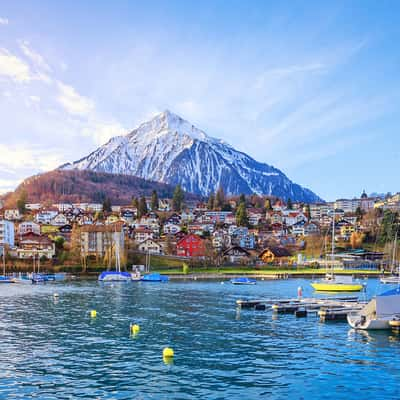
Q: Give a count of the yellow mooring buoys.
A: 3